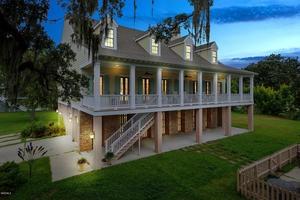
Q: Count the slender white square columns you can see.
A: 9